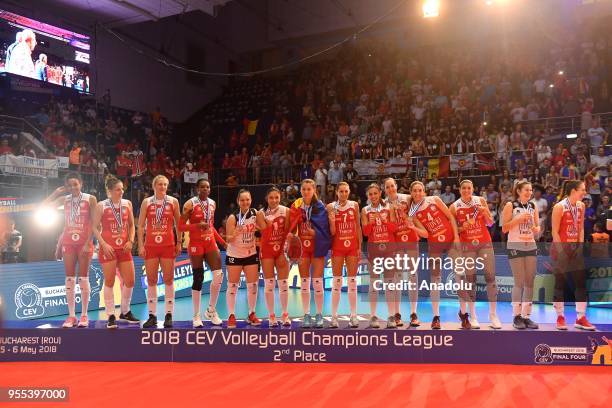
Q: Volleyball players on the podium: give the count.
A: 14